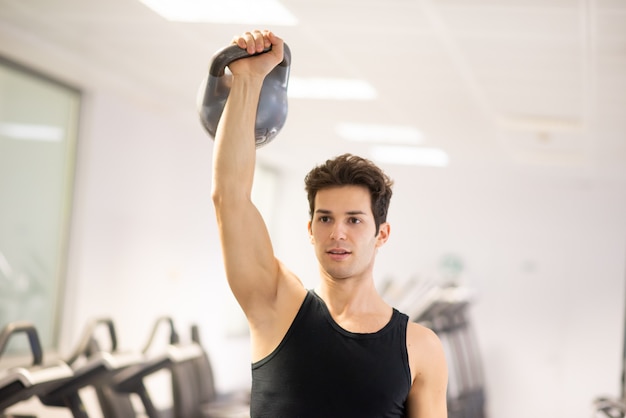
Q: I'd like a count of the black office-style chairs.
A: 0